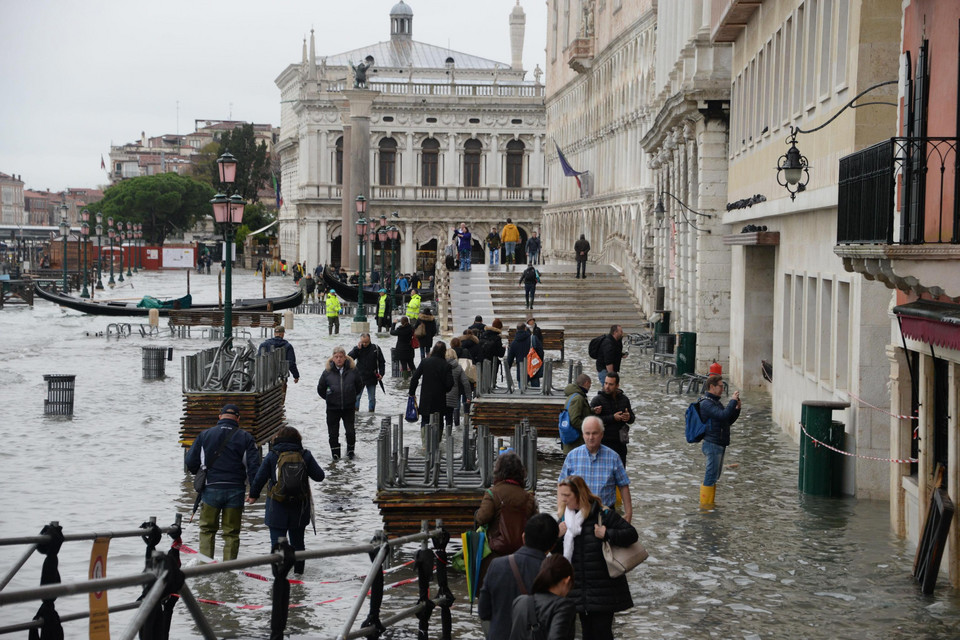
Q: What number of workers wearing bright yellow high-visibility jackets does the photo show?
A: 3